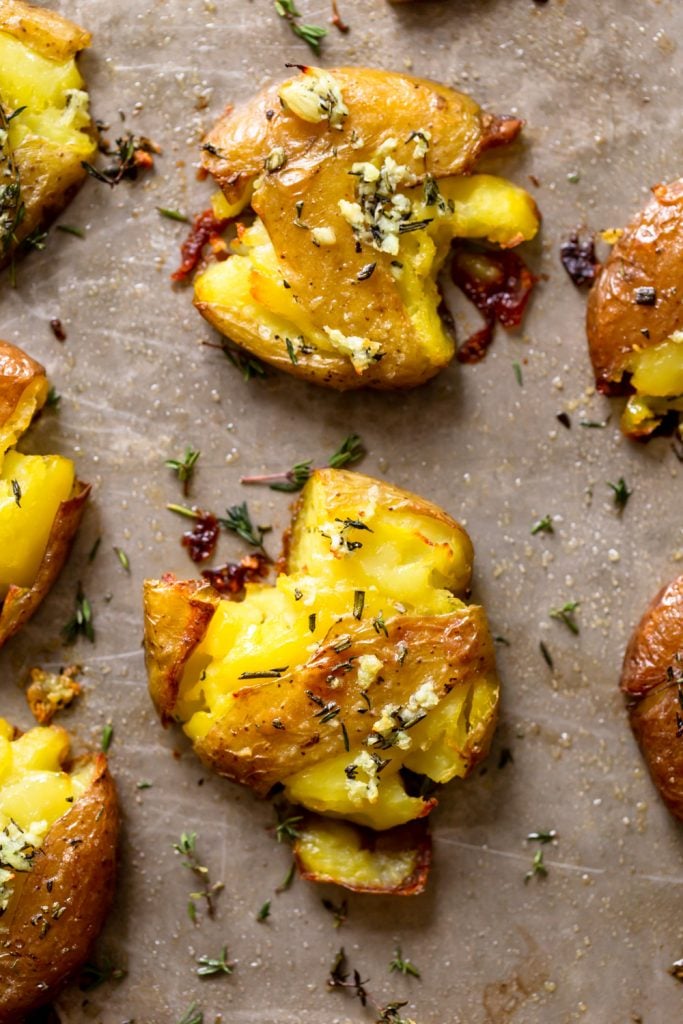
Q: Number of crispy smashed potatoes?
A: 7